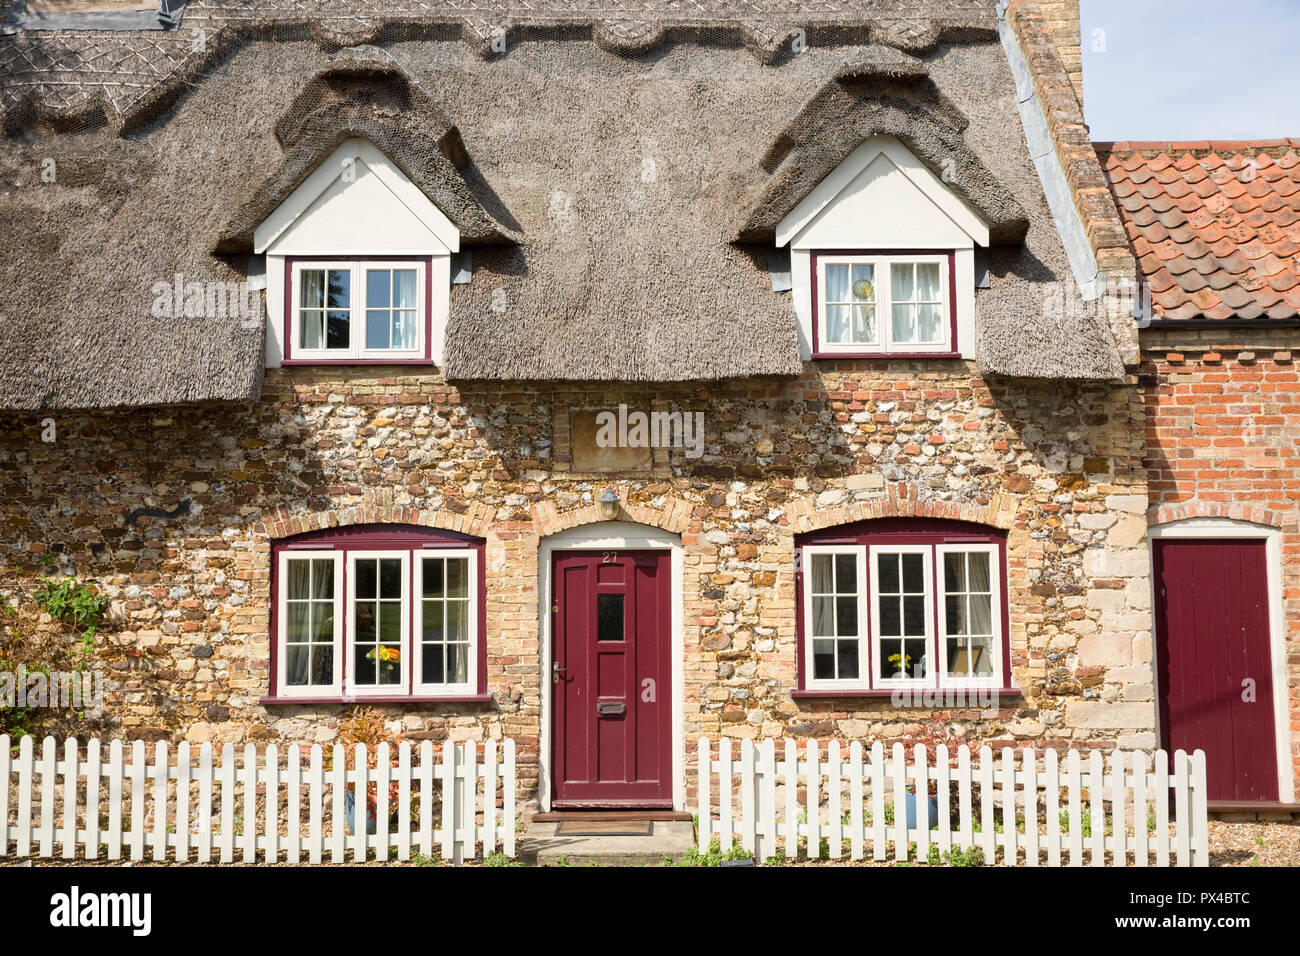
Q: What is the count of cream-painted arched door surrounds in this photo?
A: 2